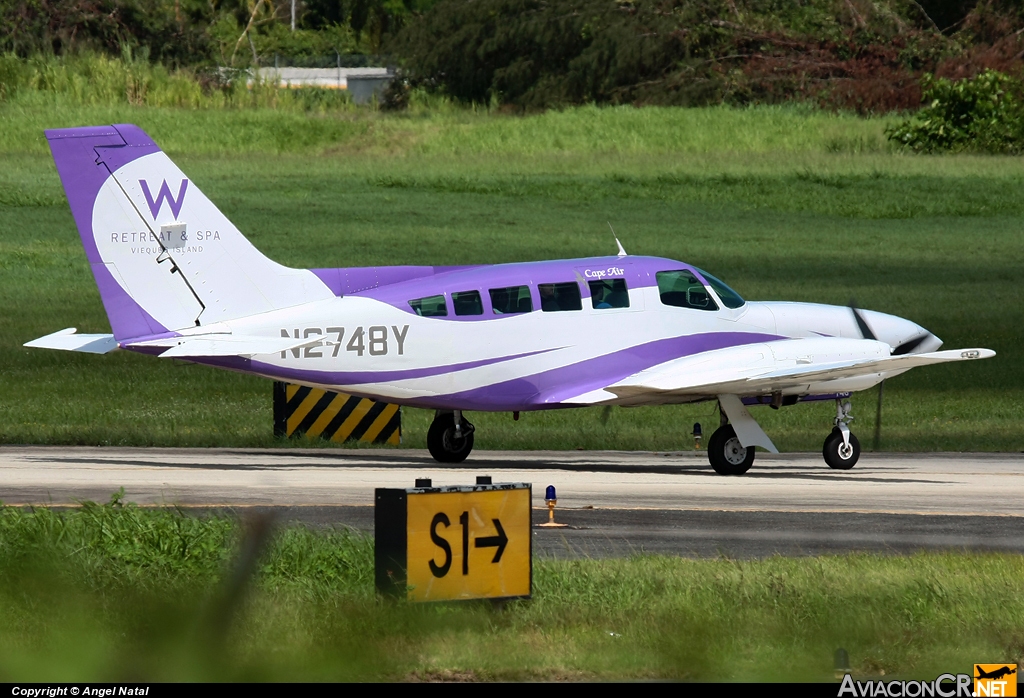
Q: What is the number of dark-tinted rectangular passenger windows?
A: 5